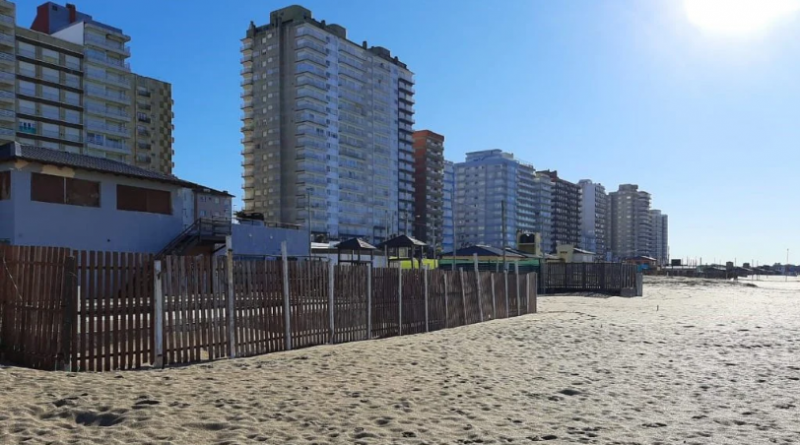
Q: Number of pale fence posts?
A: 14